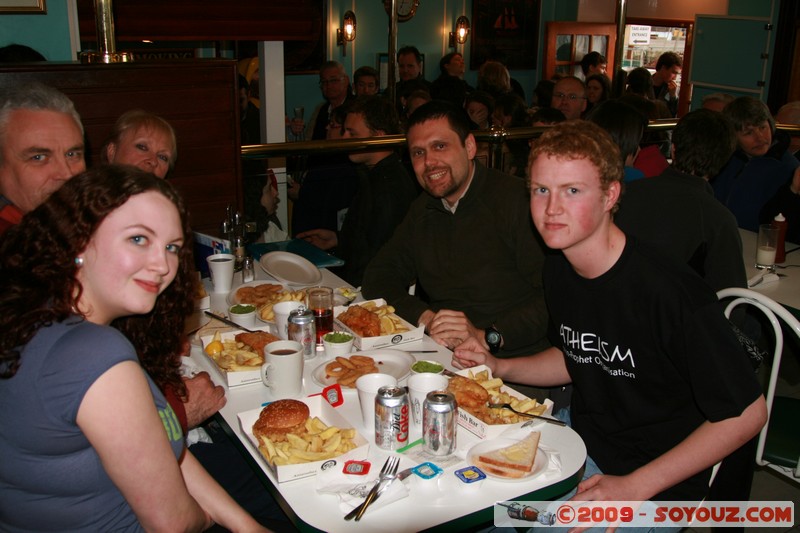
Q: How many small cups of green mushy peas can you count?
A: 3